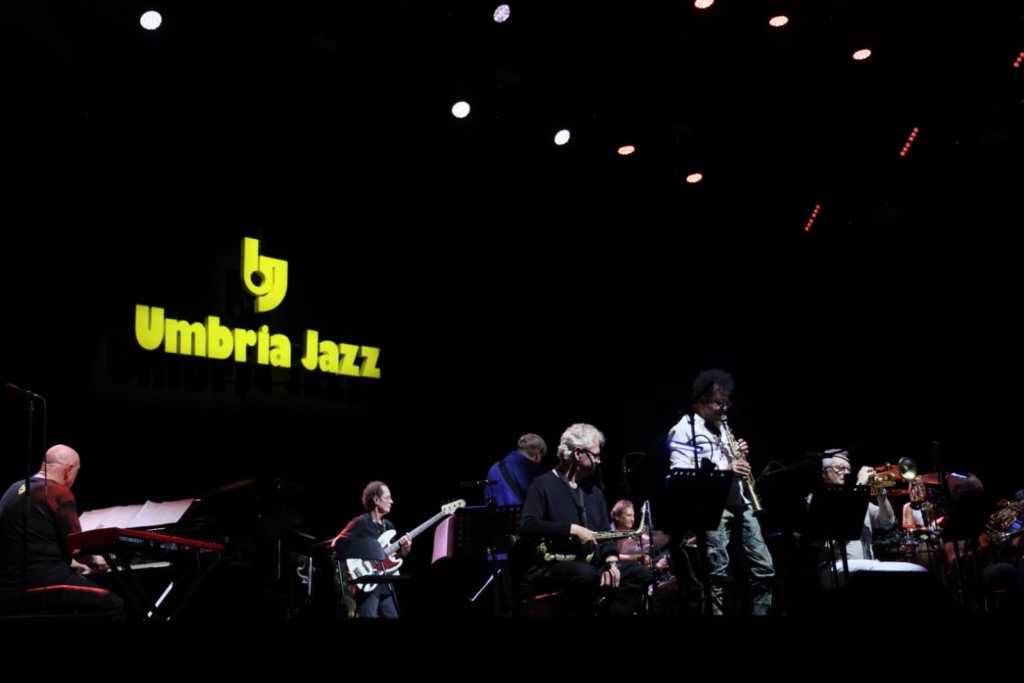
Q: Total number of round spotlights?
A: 9